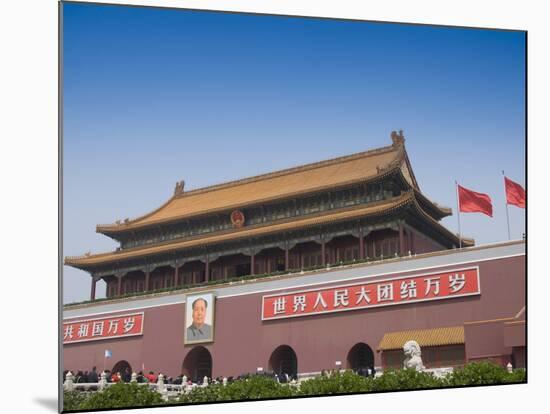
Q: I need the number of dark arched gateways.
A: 4